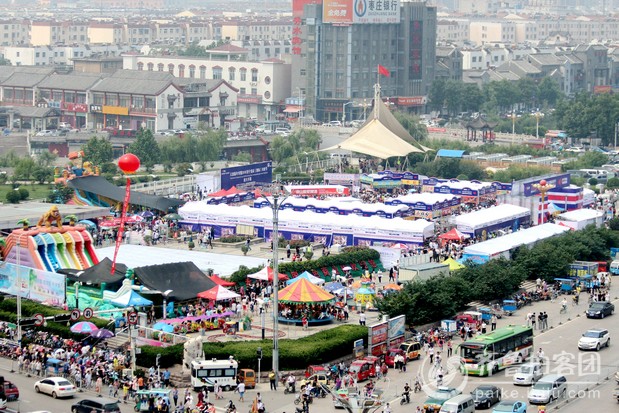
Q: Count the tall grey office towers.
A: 1